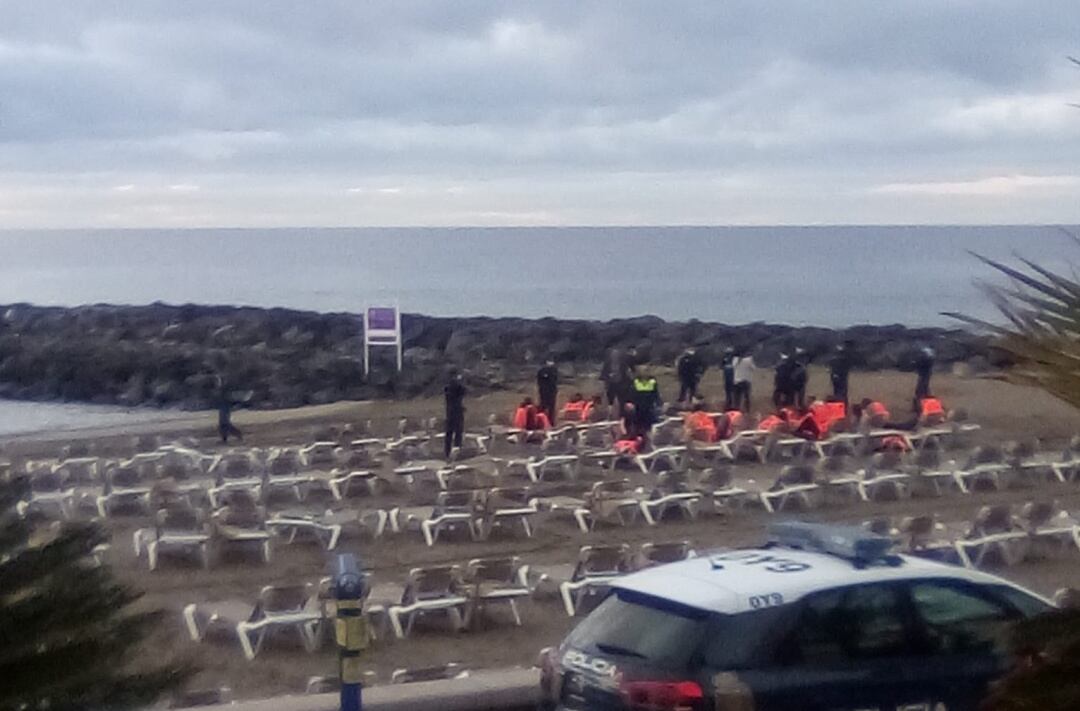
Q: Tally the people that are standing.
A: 13